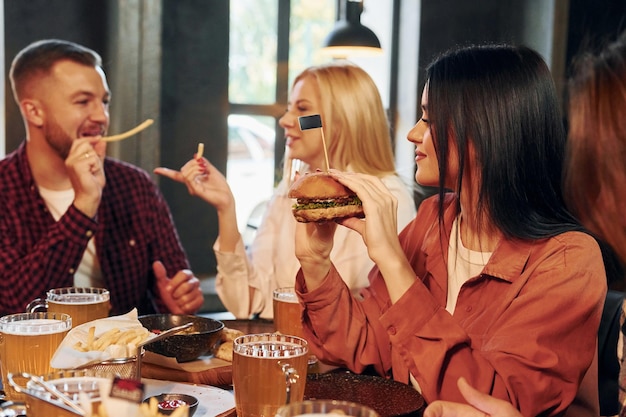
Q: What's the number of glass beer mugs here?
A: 6